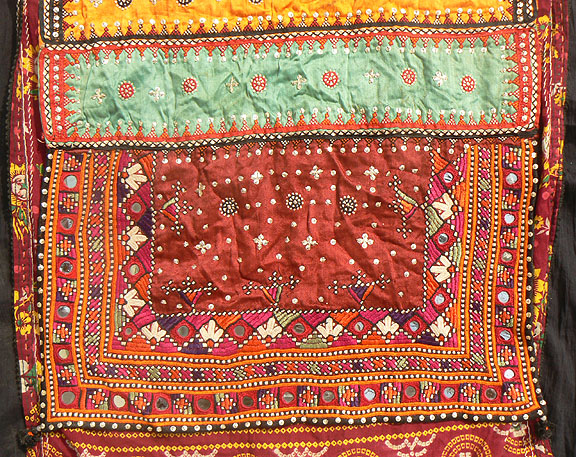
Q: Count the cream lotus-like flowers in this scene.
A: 11